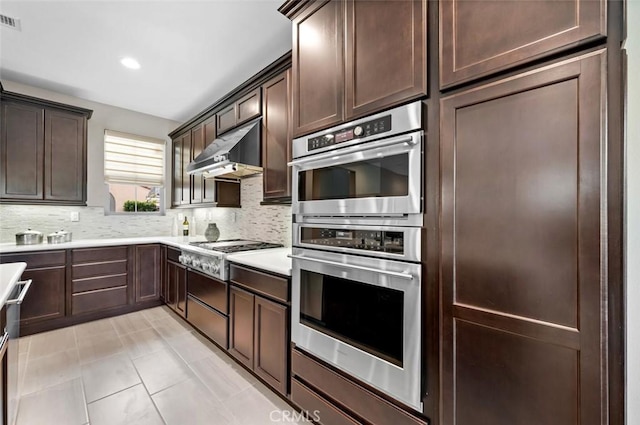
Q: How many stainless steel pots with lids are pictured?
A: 3